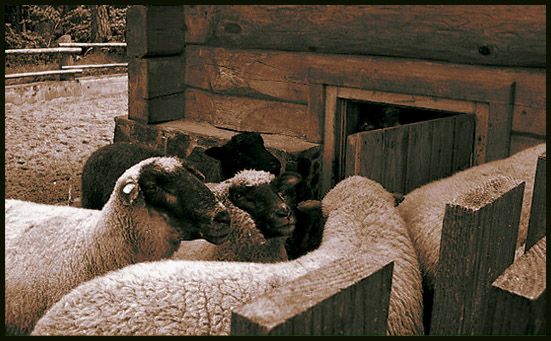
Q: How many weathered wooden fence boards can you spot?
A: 4